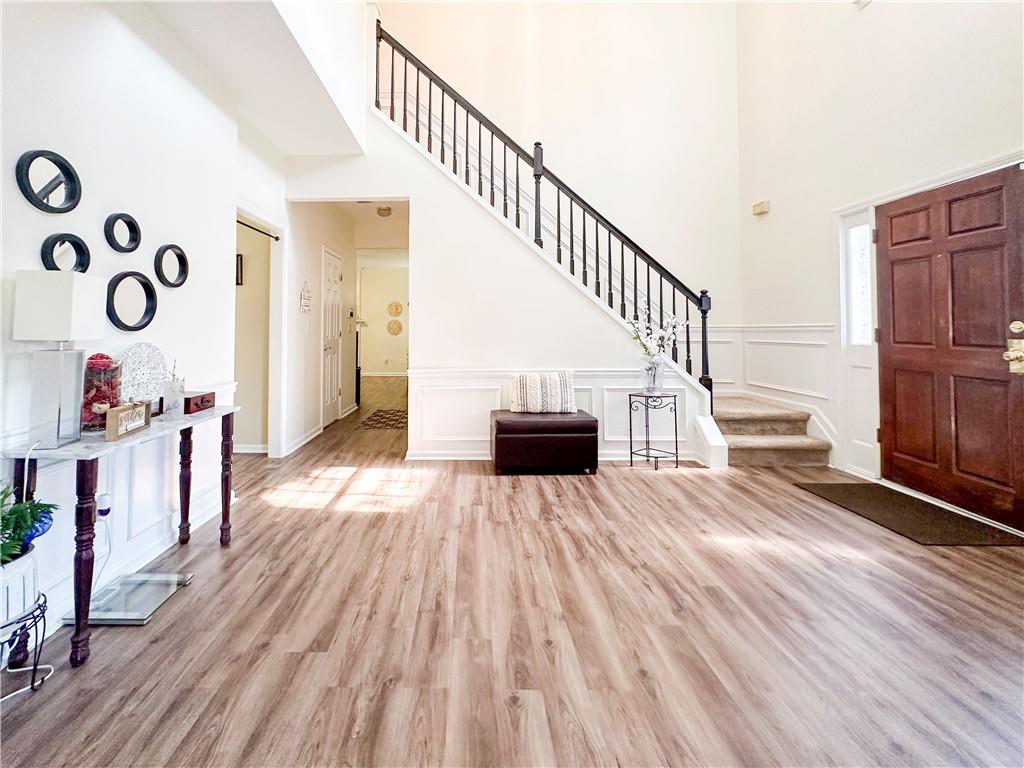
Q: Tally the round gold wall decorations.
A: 2